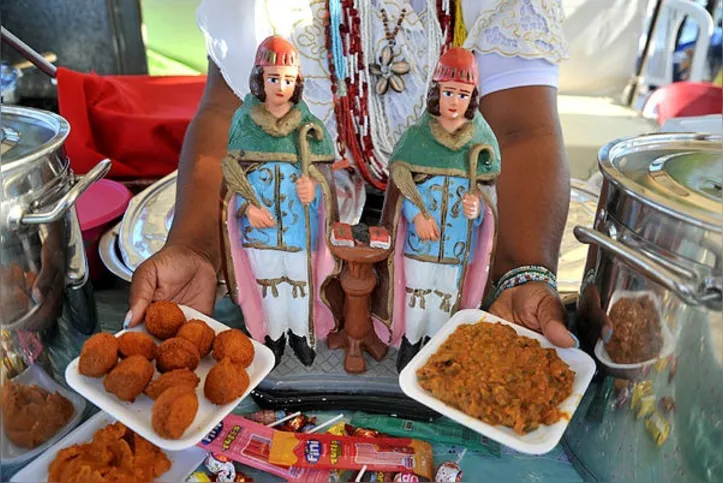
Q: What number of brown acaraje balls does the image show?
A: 10